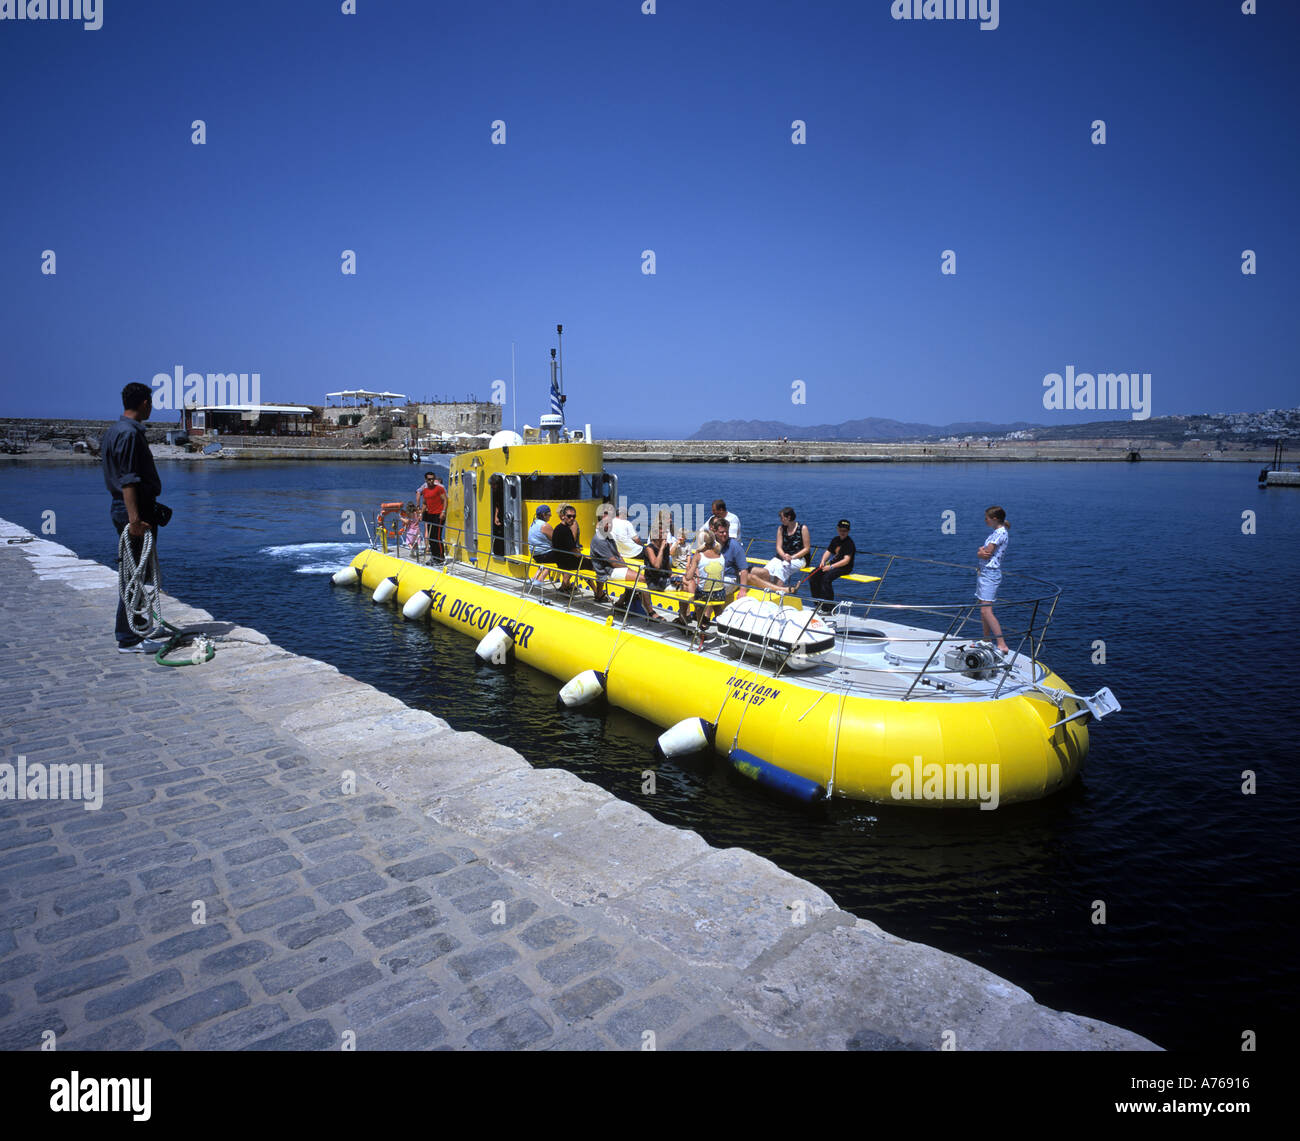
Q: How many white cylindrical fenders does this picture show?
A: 6